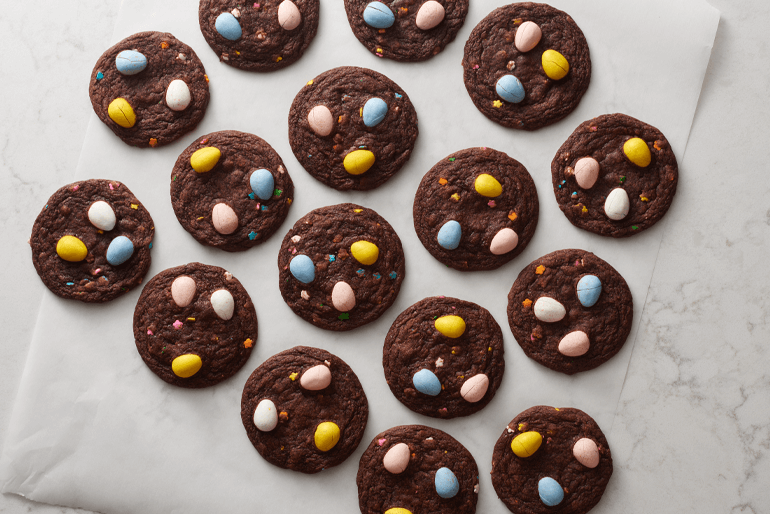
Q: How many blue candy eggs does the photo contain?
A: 13